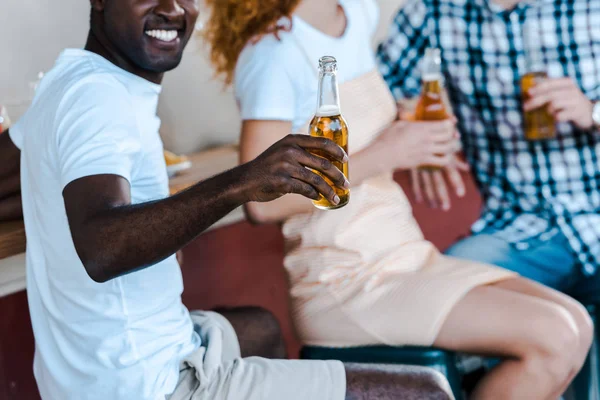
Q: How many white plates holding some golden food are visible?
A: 1